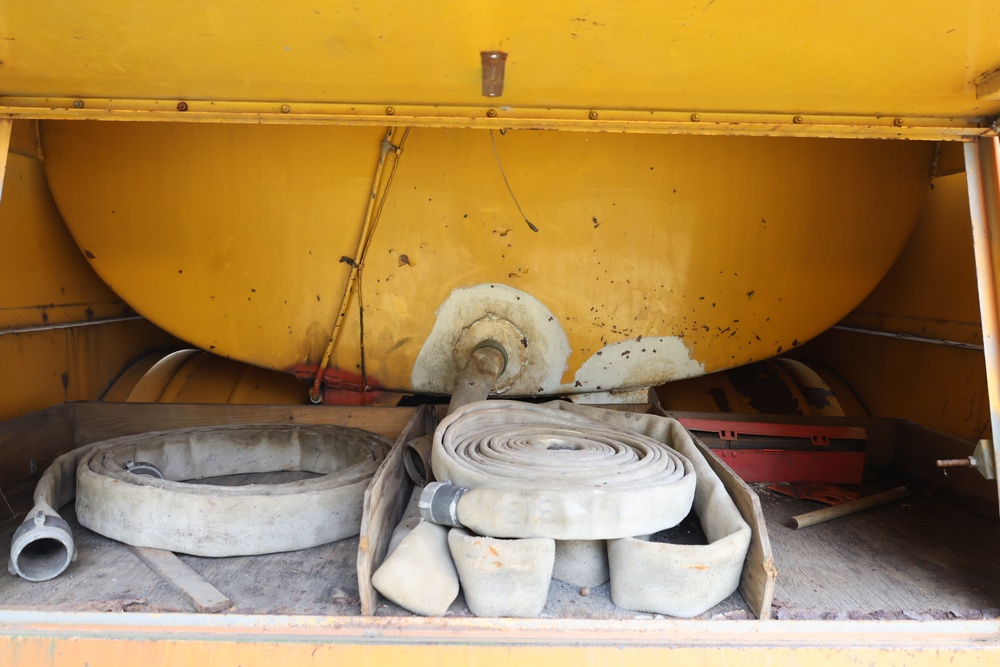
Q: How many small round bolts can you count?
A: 9